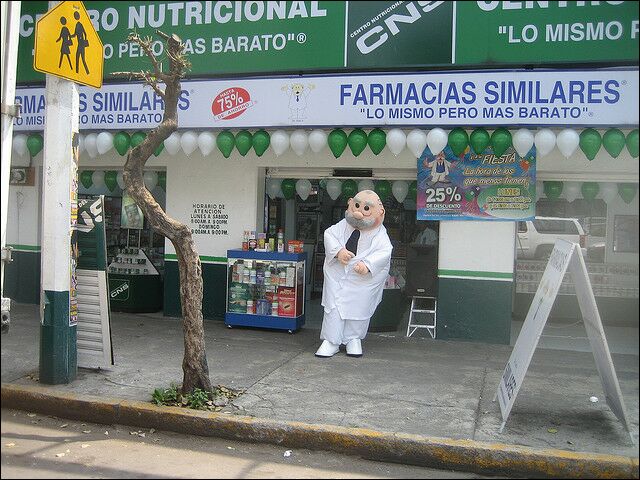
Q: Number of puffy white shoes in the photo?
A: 2